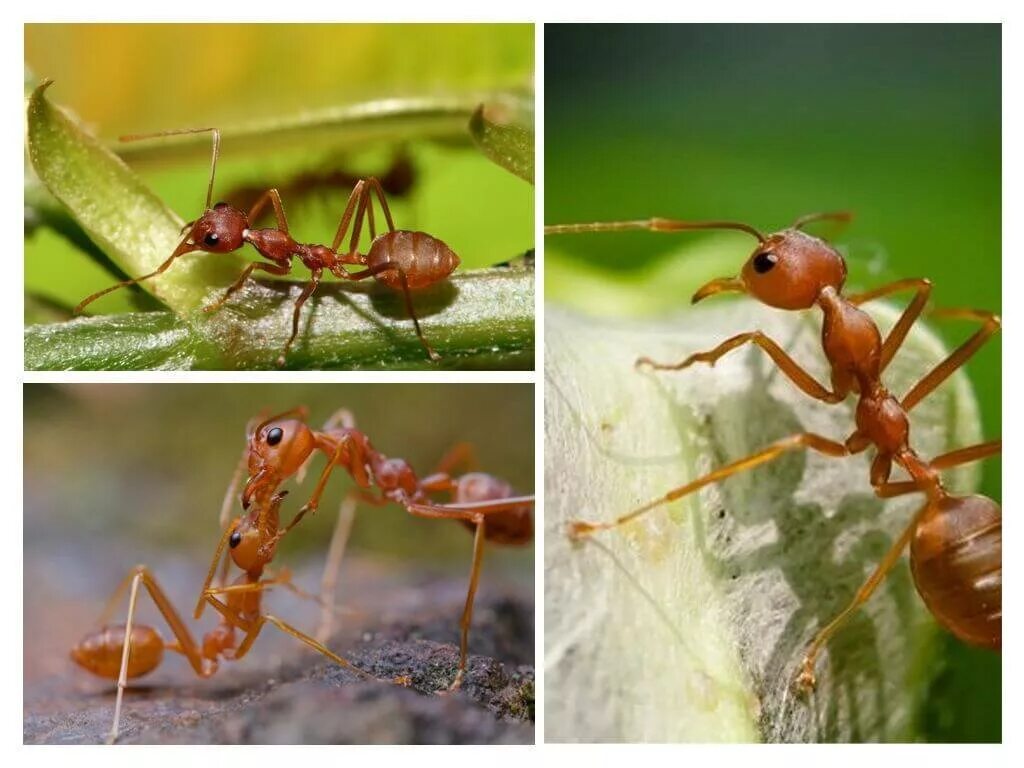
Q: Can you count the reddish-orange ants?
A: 4